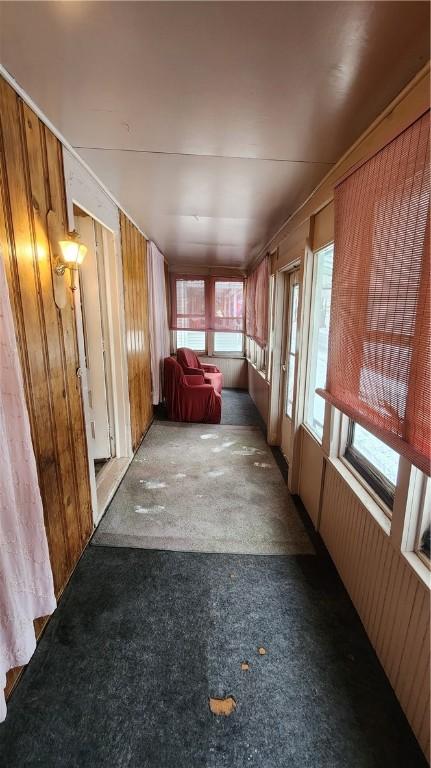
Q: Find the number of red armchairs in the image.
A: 2